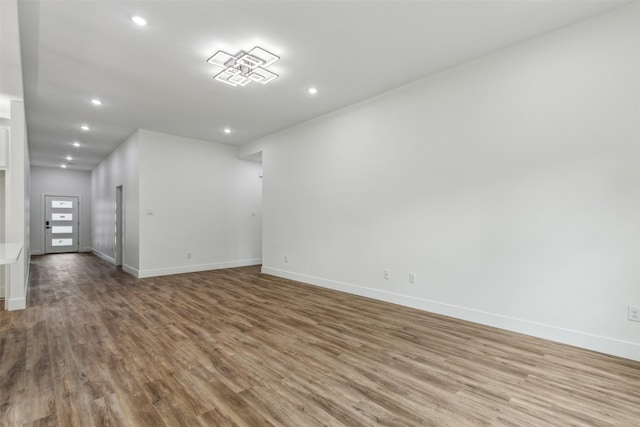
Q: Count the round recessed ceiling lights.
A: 8